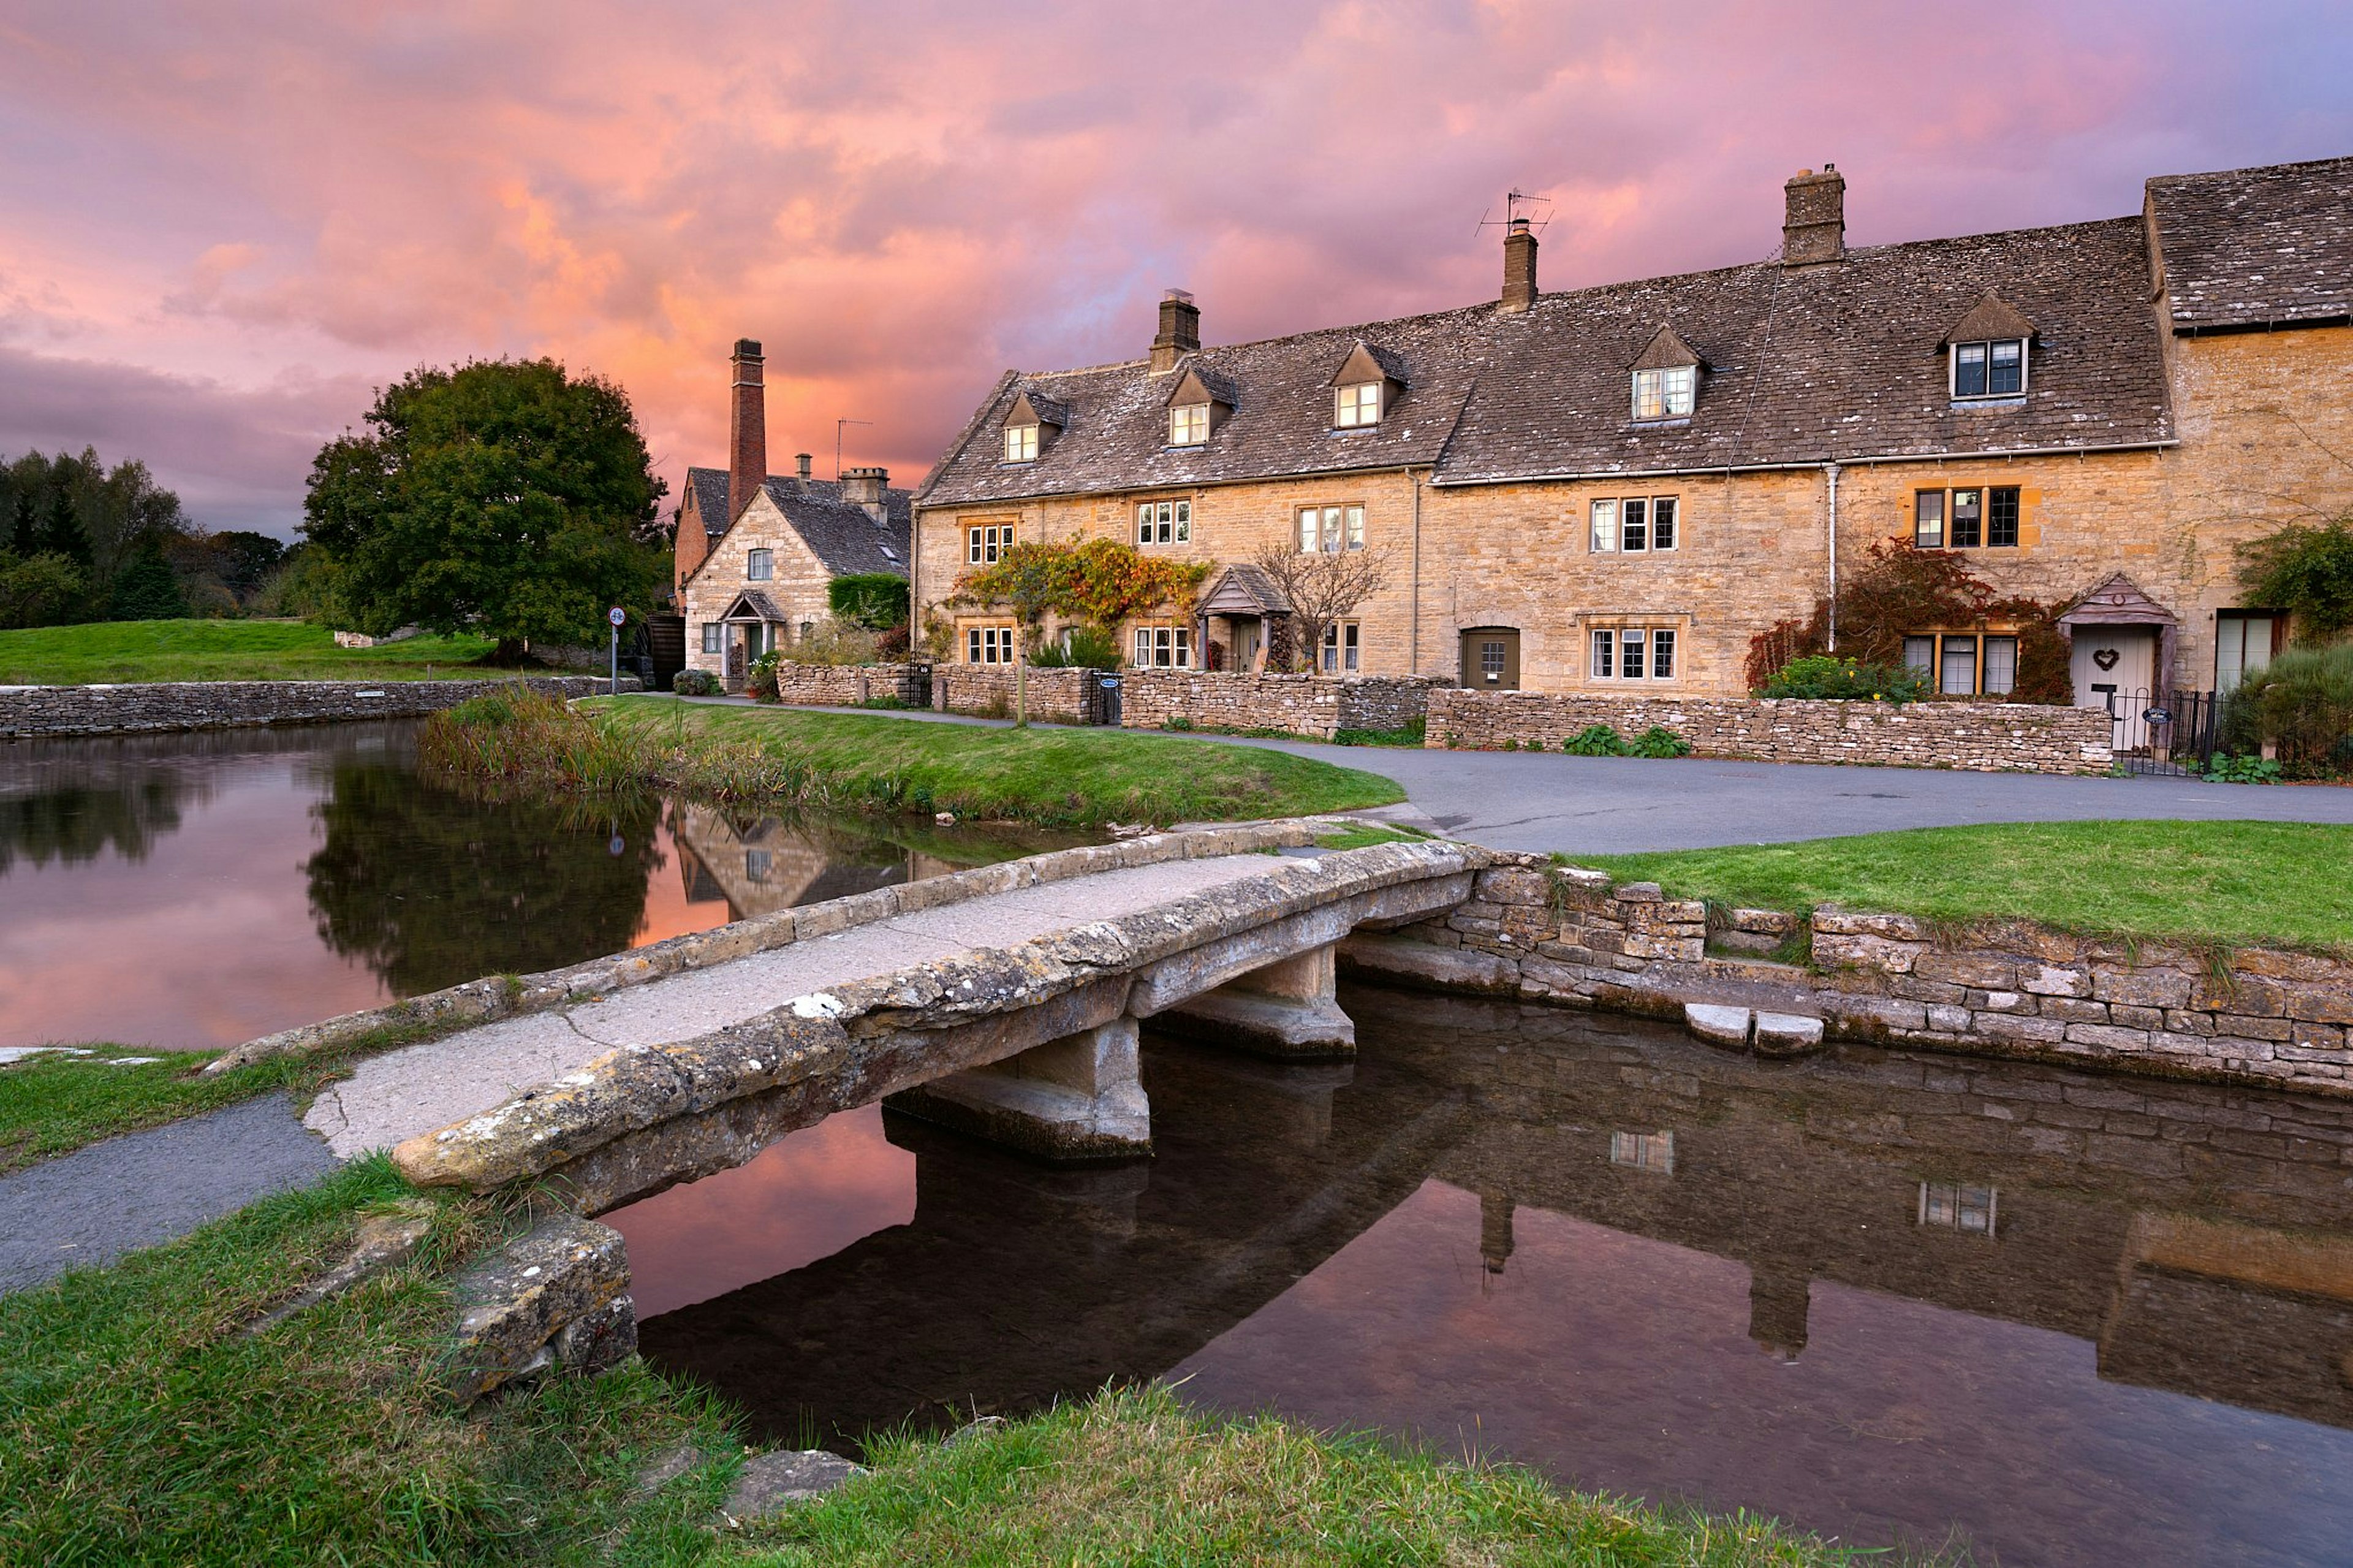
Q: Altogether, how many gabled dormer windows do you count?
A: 5